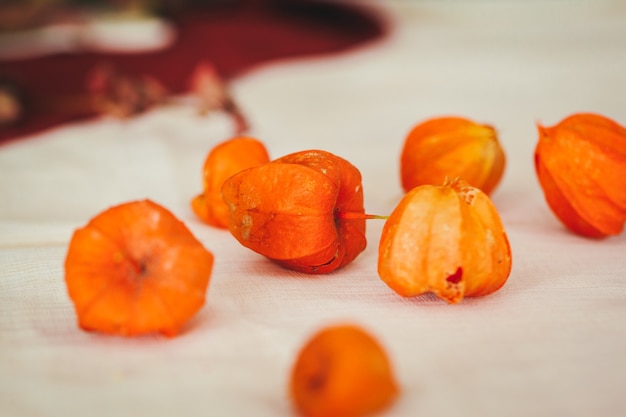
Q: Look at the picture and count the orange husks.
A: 7